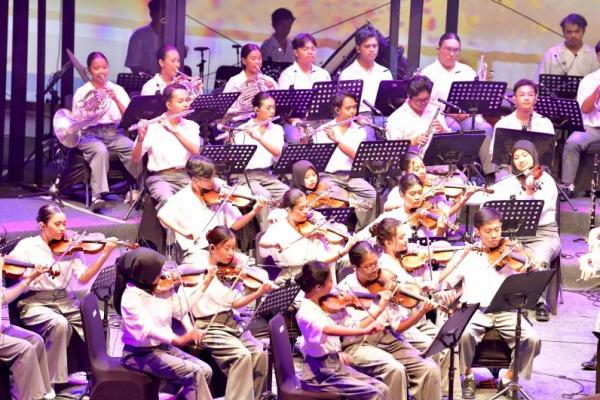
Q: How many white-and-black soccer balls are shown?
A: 0